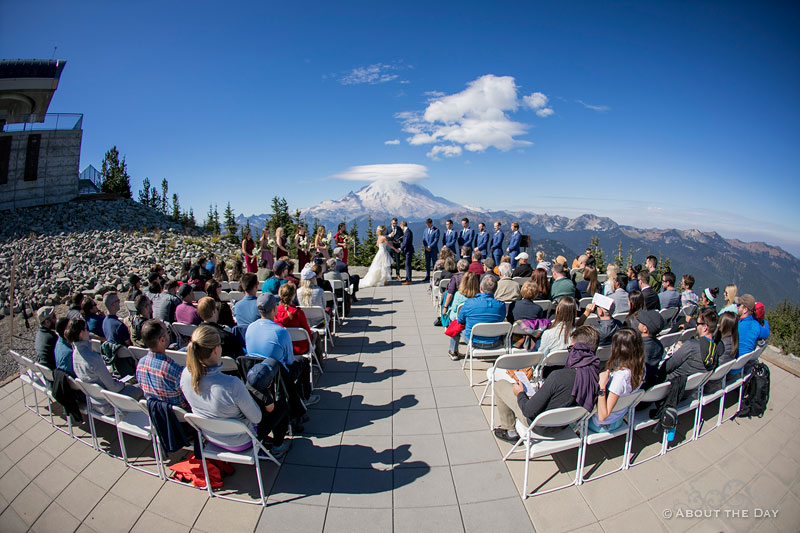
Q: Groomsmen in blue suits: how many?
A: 6